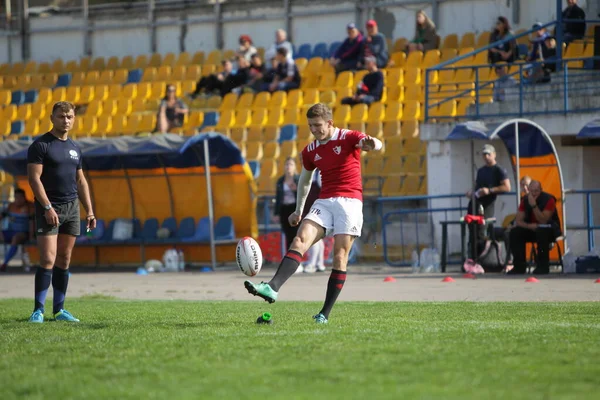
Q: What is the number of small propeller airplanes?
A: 0